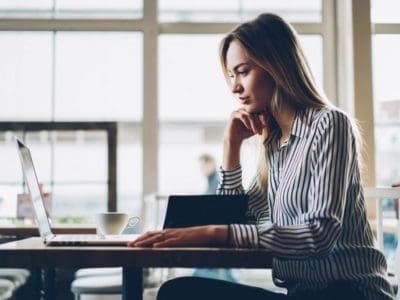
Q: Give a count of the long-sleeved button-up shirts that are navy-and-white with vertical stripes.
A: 1